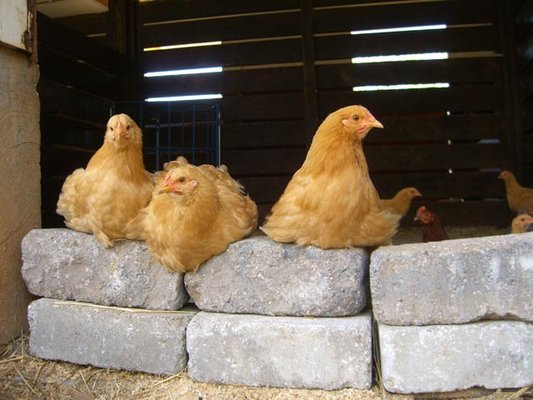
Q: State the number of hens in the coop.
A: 7